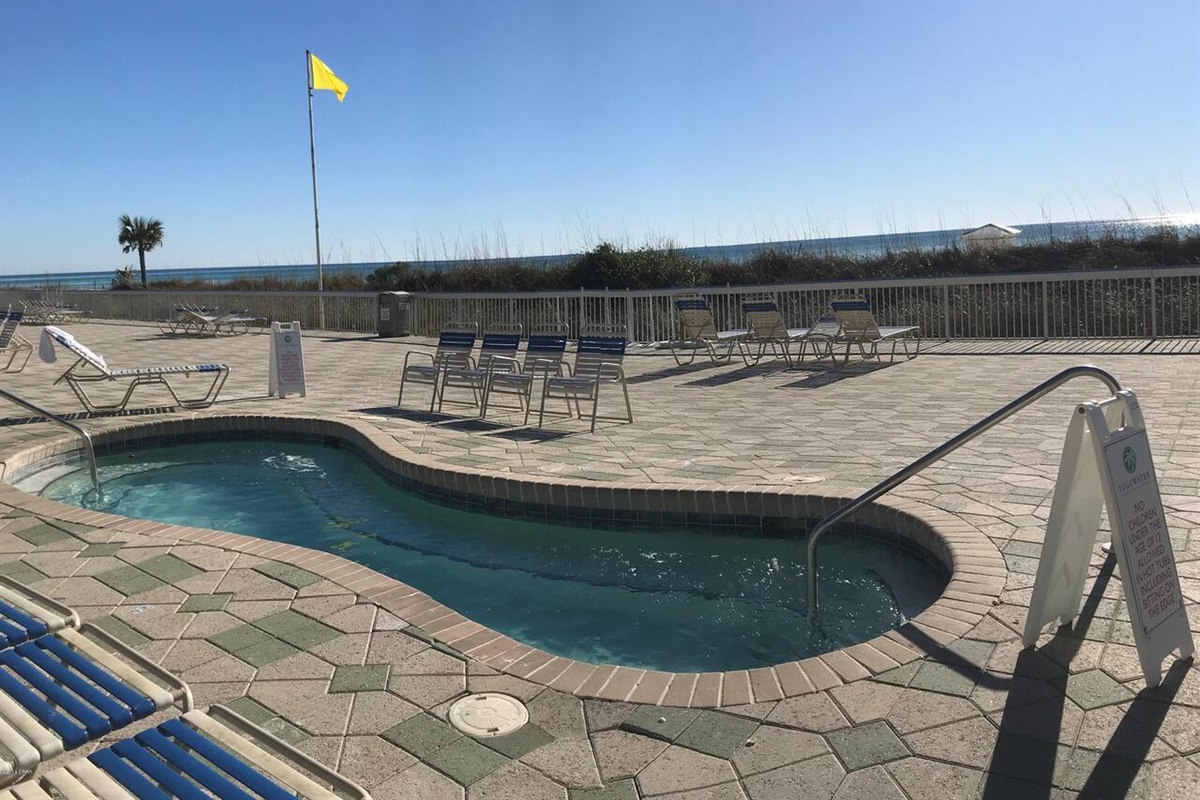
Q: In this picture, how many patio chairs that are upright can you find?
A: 4